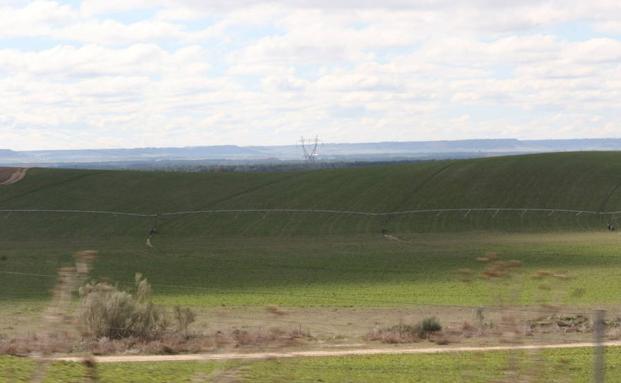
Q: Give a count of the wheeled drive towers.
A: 3